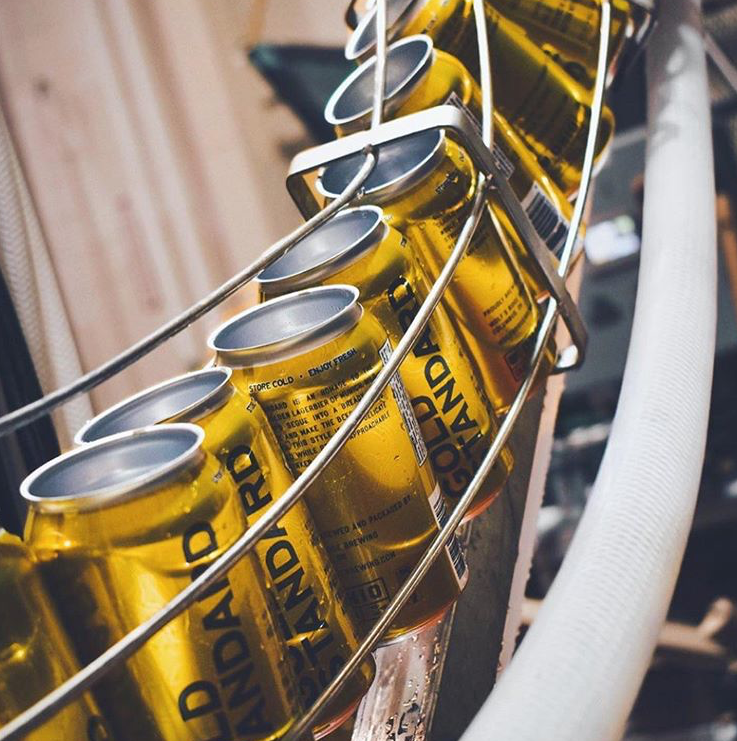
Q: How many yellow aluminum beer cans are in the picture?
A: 9